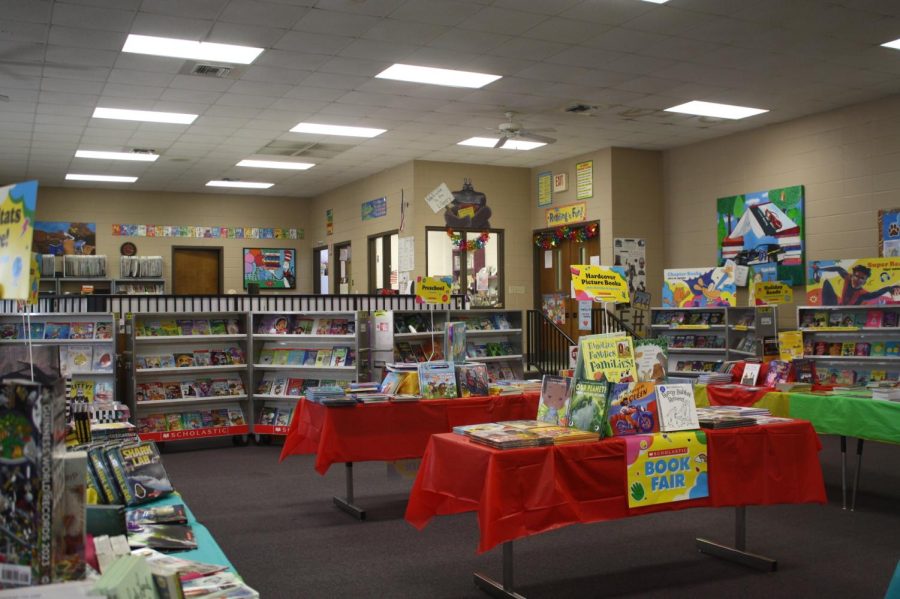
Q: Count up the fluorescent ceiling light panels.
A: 12